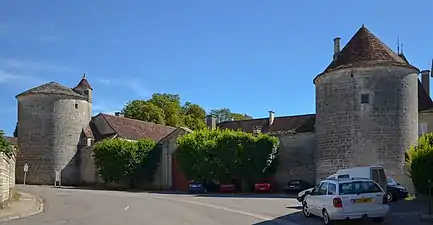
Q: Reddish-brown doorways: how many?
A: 1